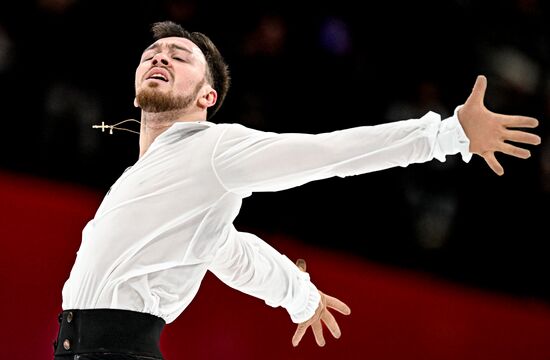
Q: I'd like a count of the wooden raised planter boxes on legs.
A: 0